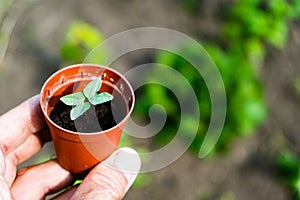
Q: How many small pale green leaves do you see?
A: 4